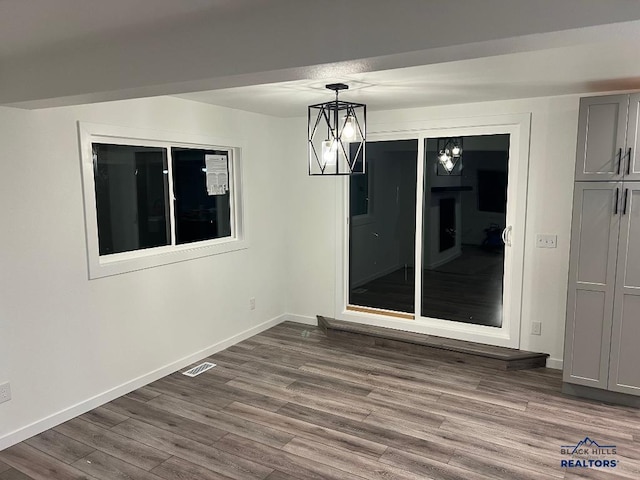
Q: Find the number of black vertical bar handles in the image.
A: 4